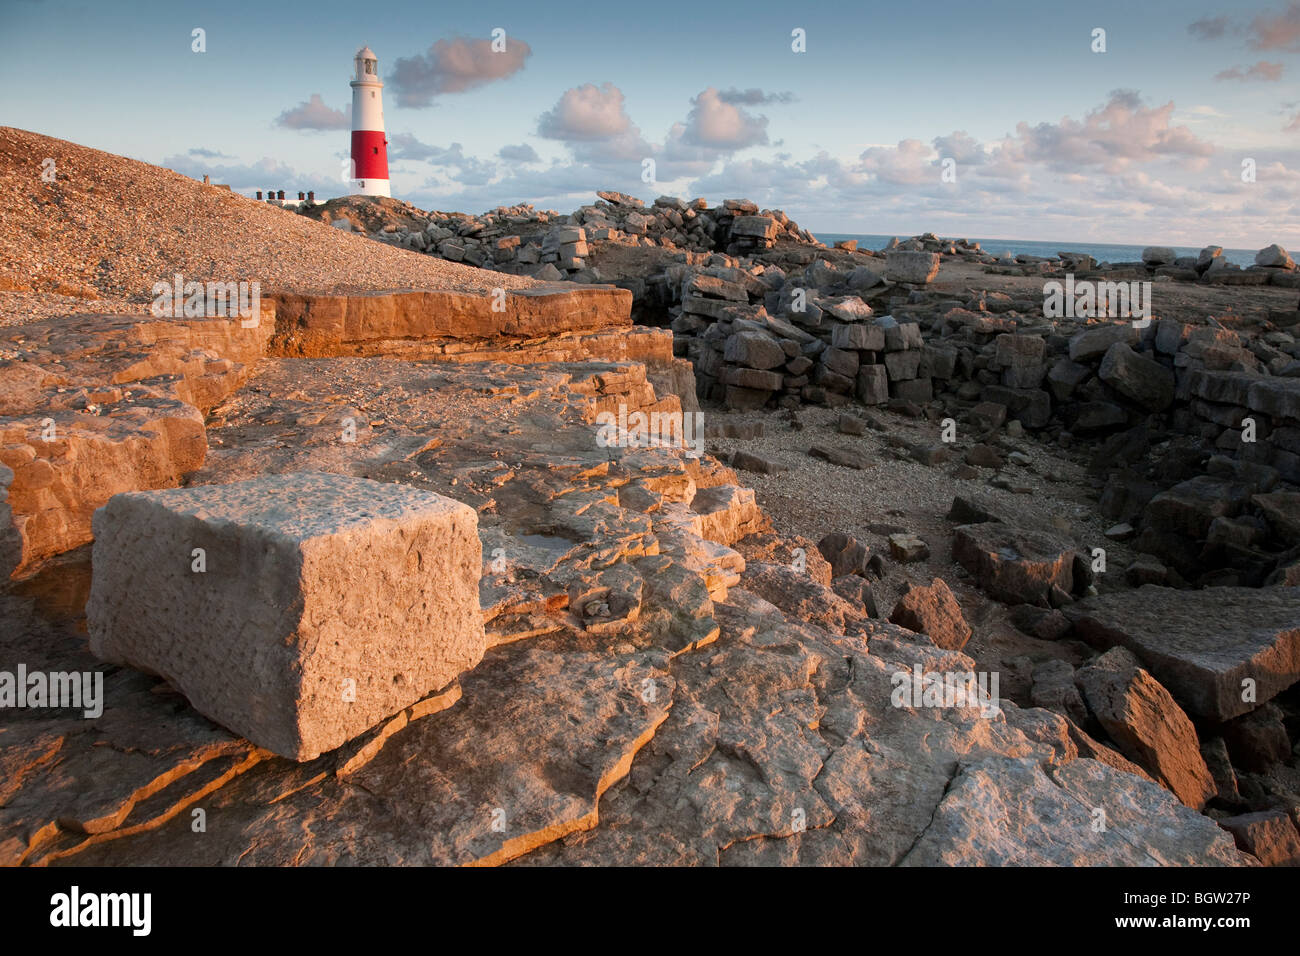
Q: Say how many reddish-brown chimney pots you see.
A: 5